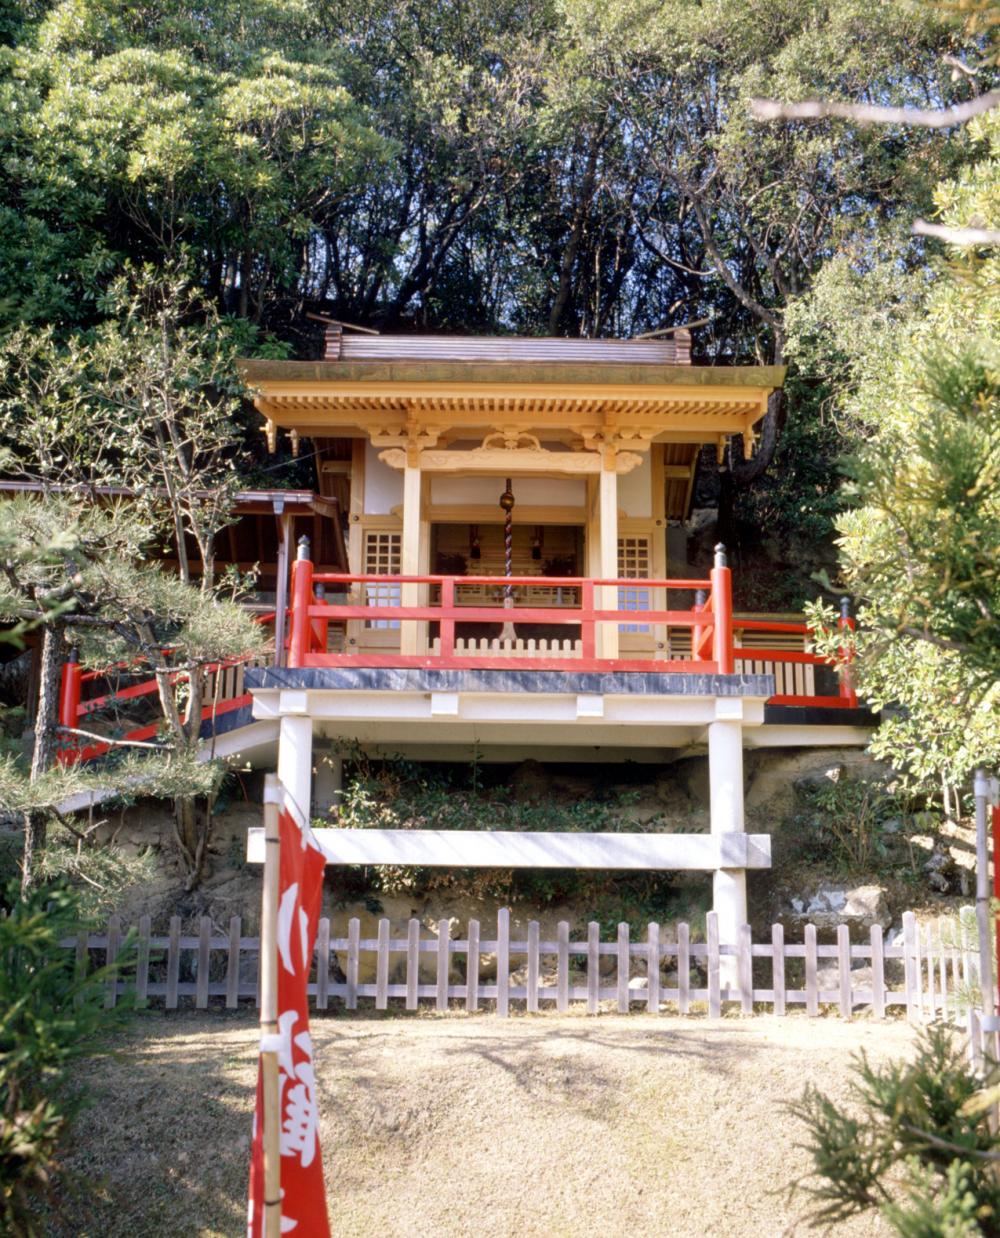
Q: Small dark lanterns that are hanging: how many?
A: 2